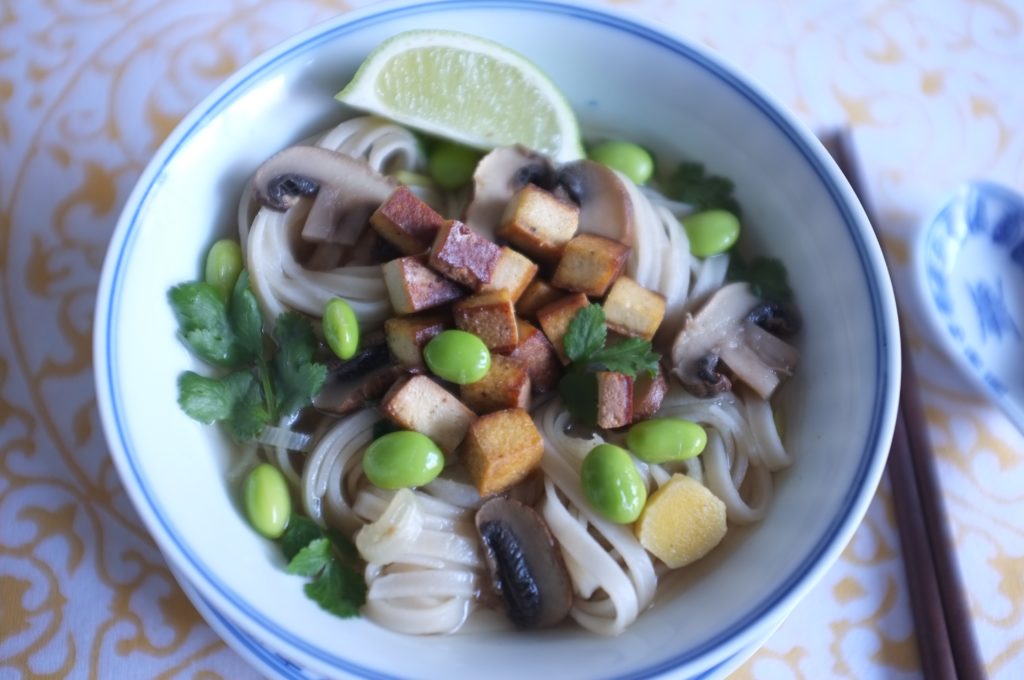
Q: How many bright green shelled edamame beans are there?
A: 10